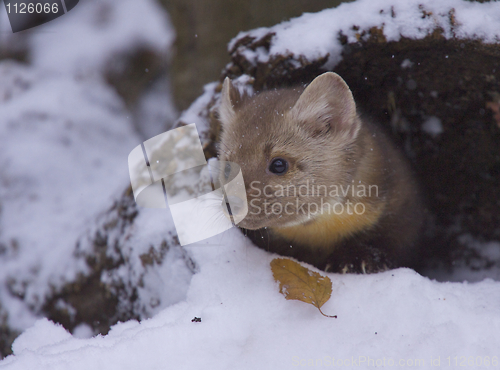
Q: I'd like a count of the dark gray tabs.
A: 1